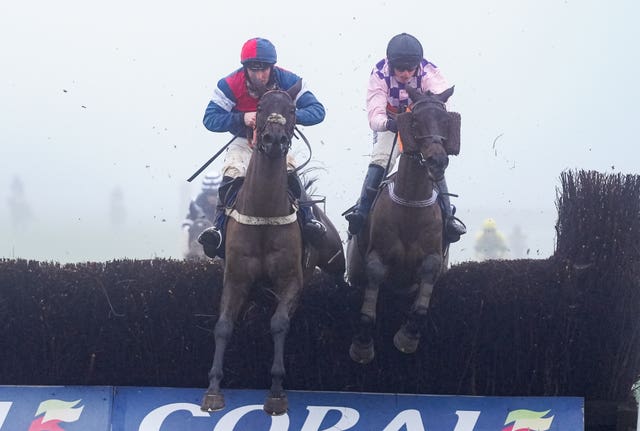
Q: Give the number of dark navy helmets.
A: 1